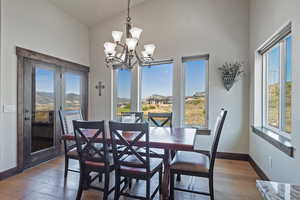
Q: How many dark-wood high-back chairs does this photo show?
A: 6